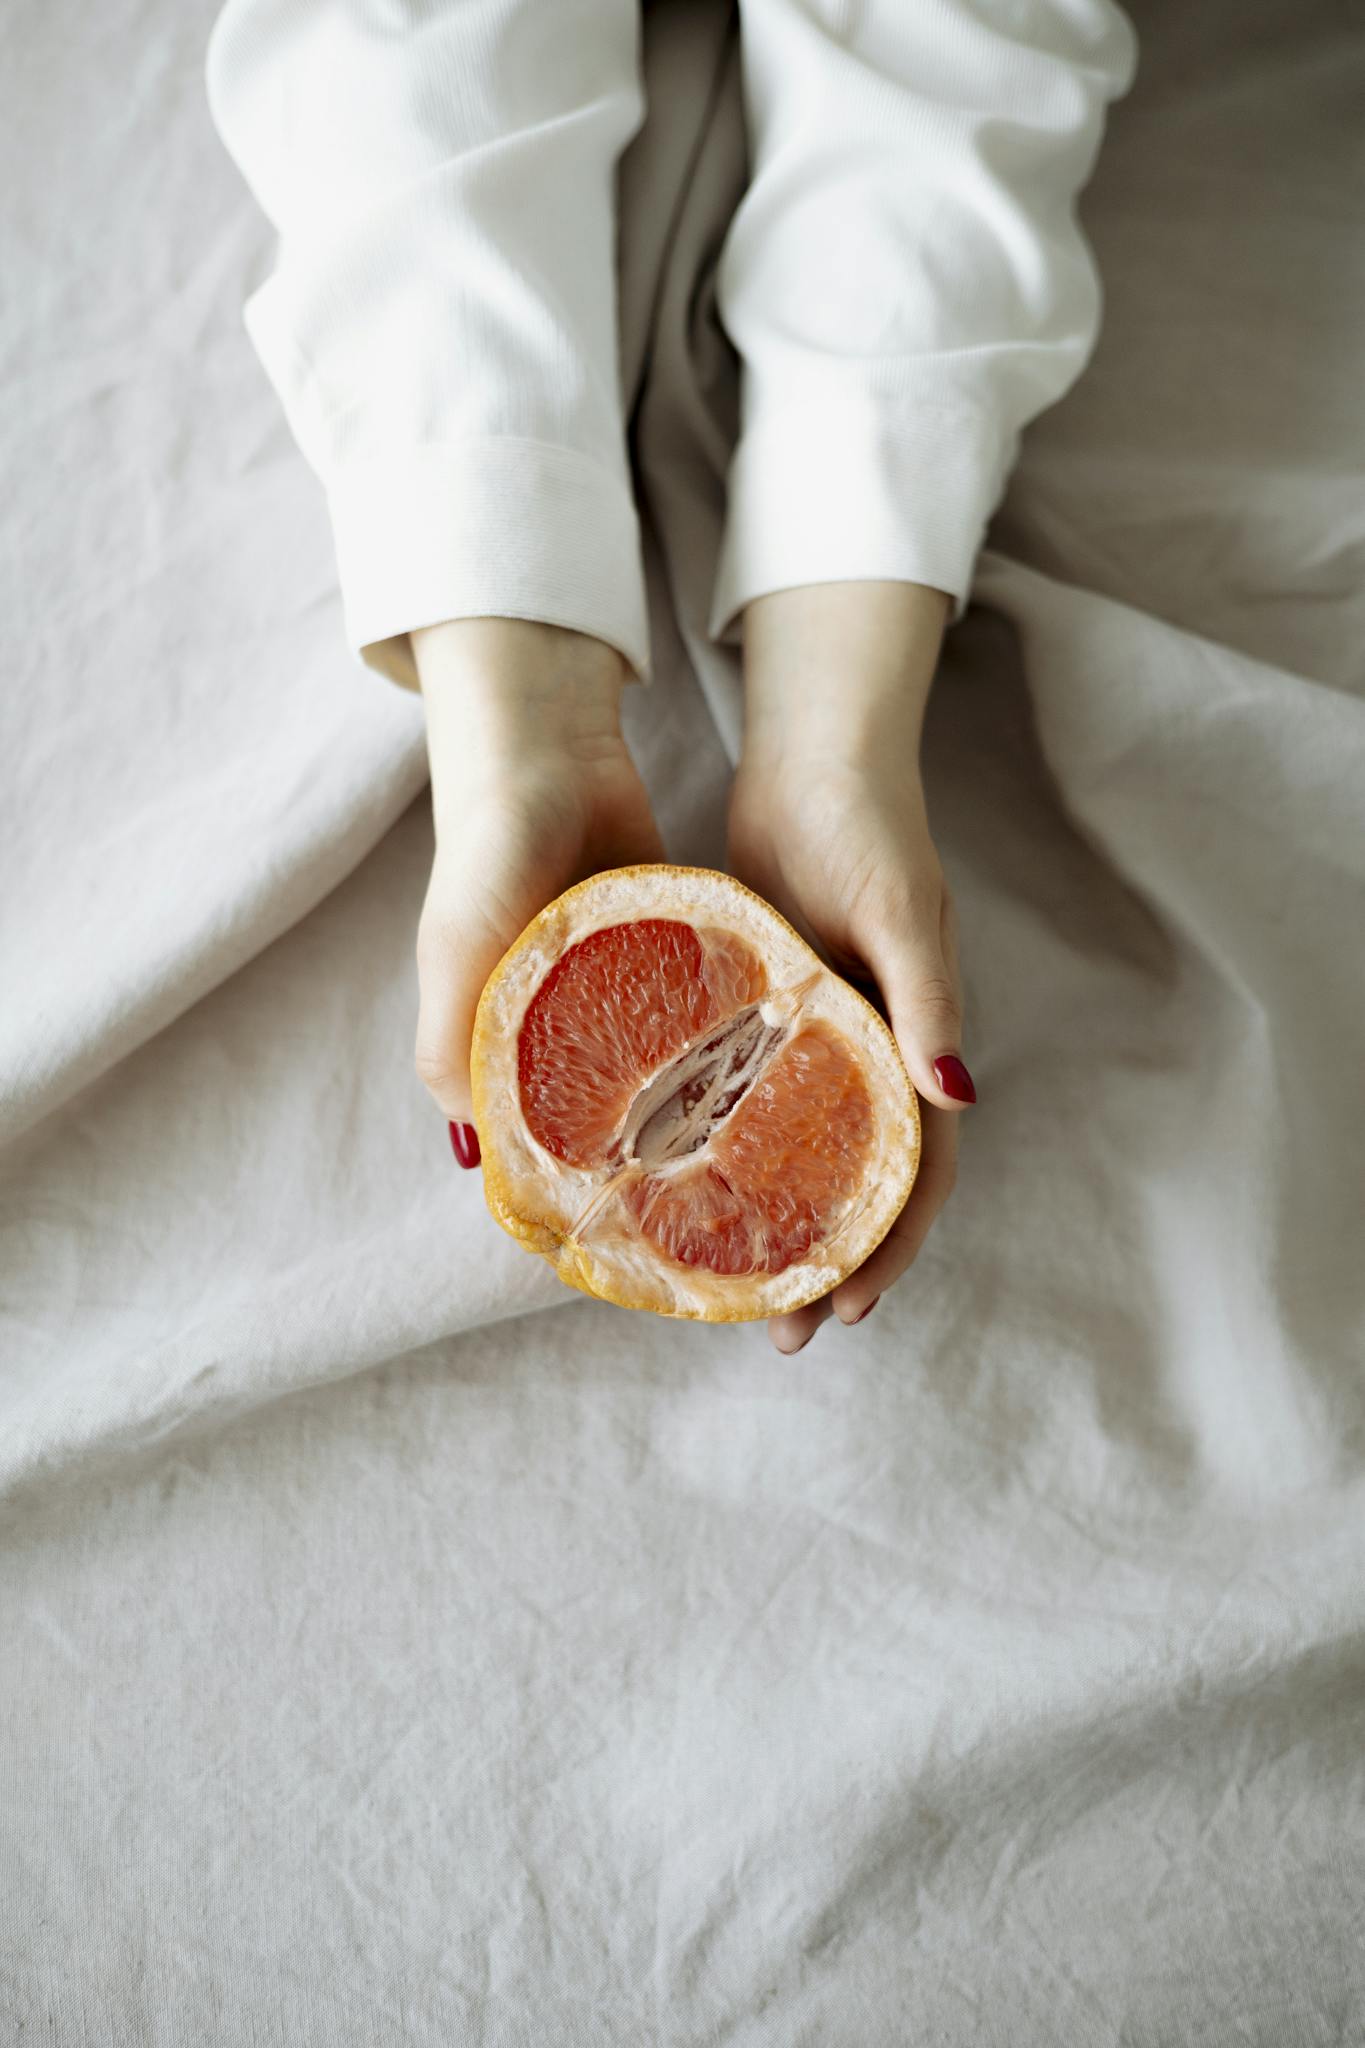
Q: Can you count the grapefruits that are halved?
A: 1